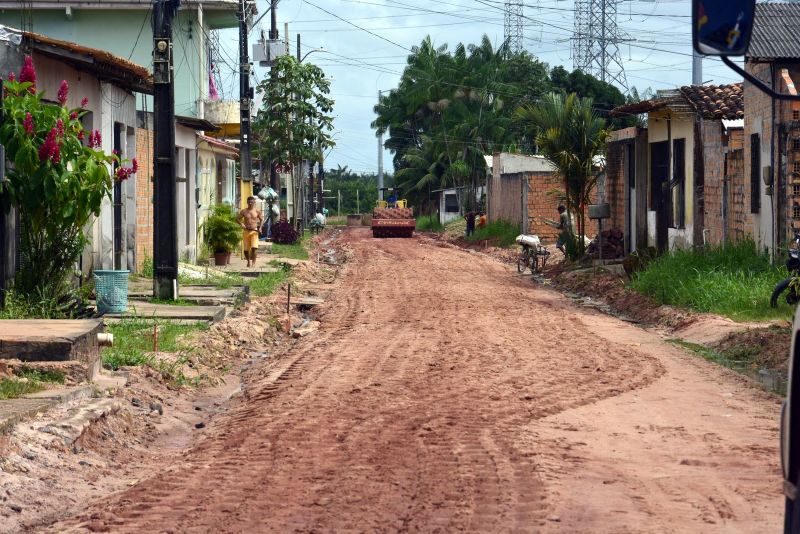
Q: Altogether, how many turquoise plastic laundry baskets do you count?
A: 1